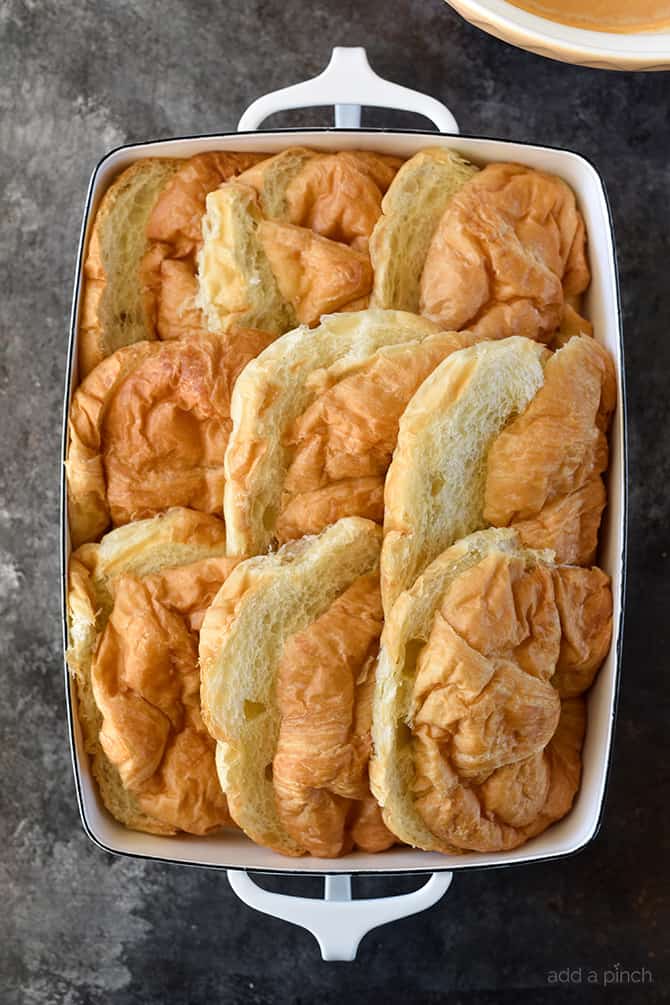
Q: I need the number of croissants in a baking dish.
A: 9